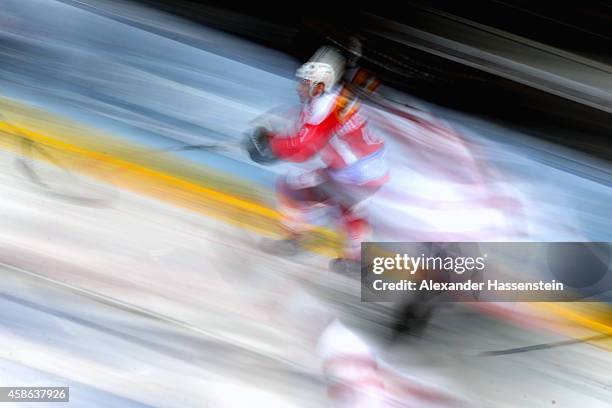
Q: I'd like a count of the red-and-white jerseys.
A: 1